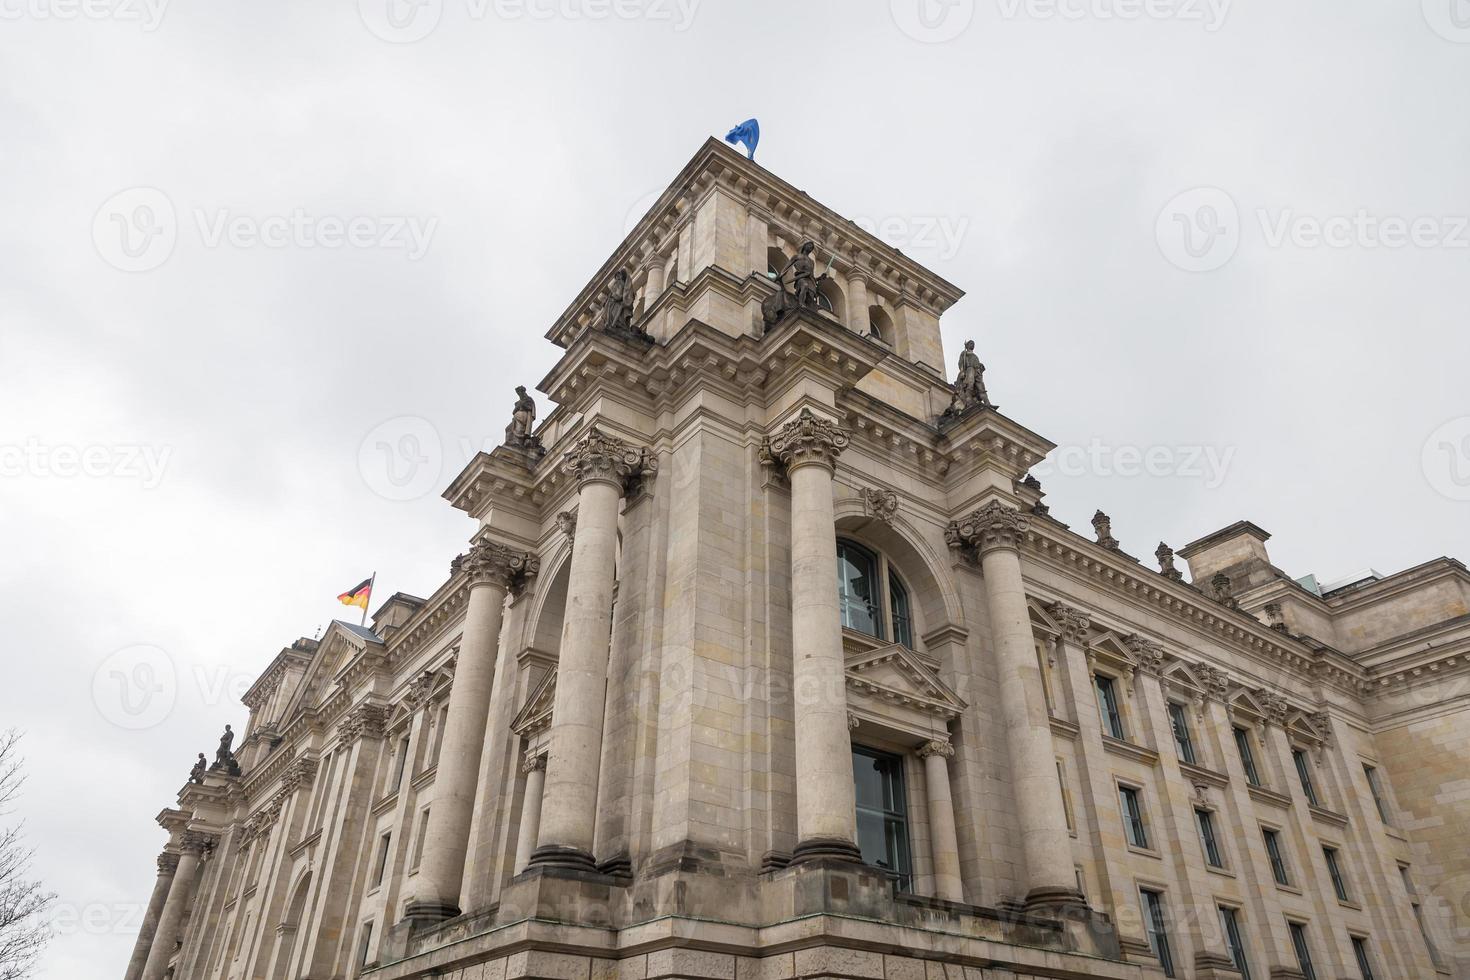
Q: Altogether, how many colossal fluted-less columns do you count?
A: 6